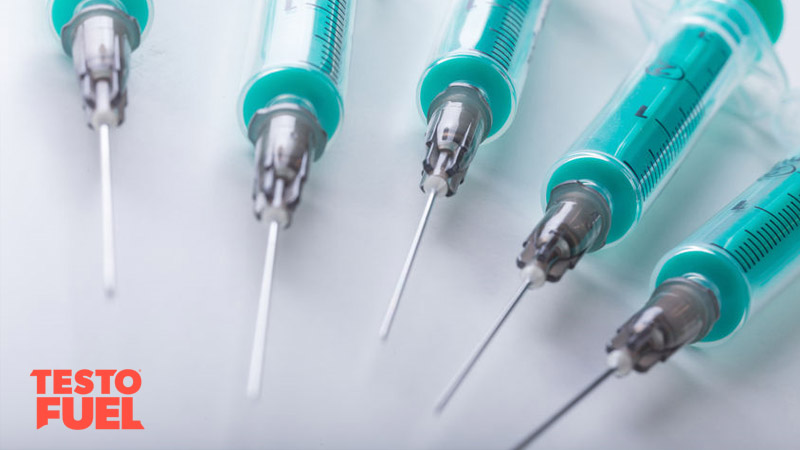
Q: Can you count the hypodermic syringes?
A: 5